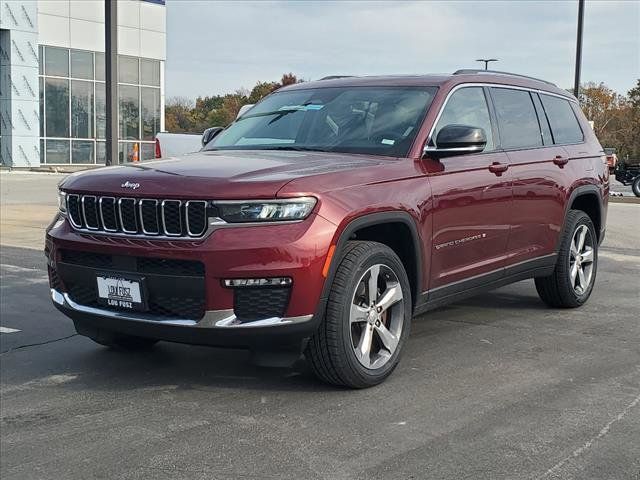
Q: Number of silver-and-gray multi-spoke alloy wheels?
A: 2